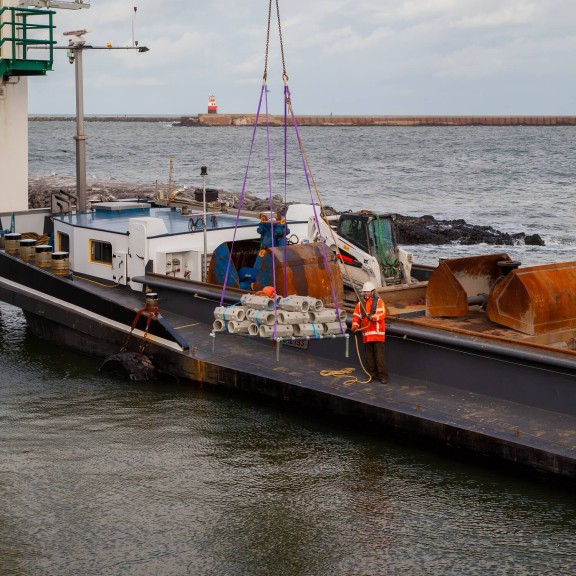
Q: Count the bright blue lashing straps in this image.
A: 3